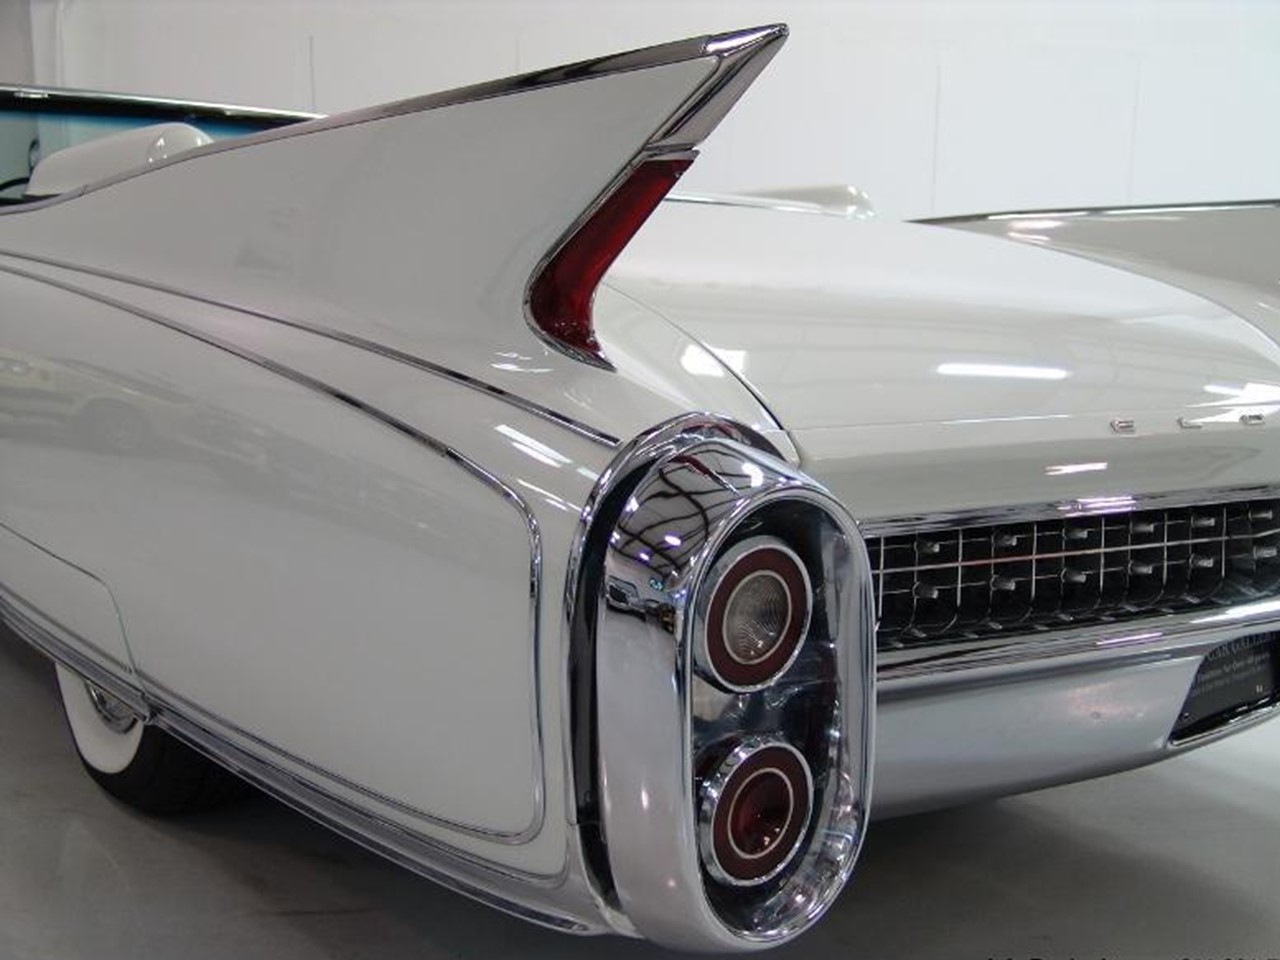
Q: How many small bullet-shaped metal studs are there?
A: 12